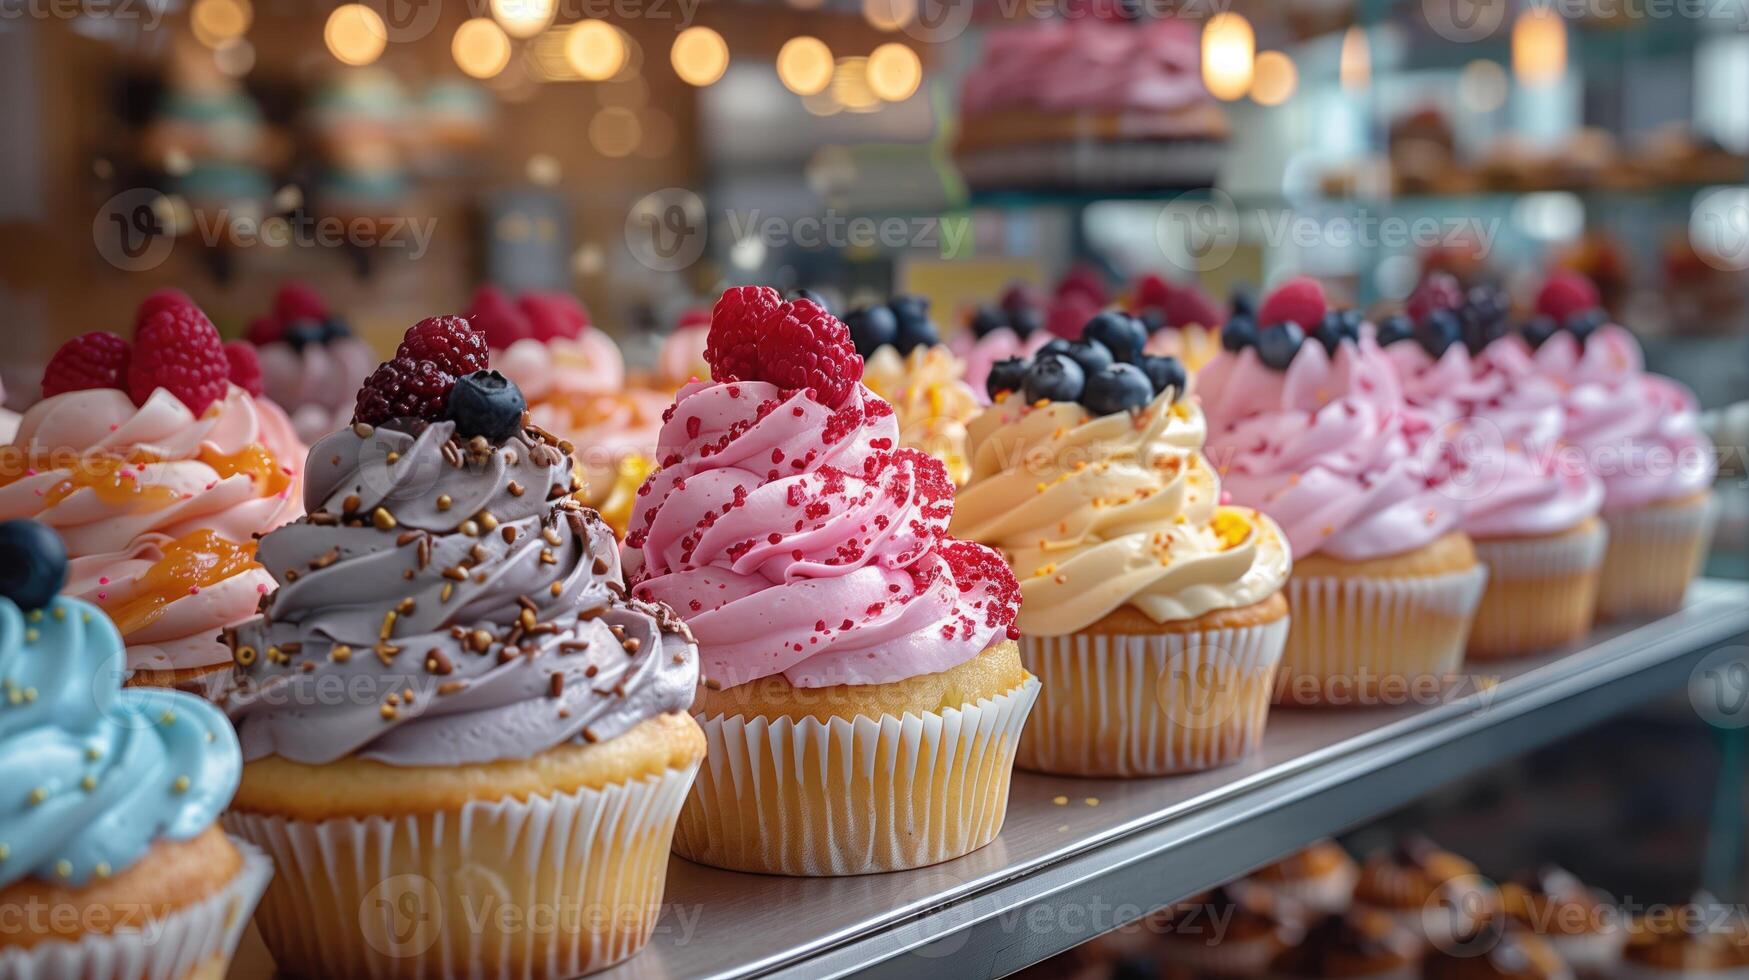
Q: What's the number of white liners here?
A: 7